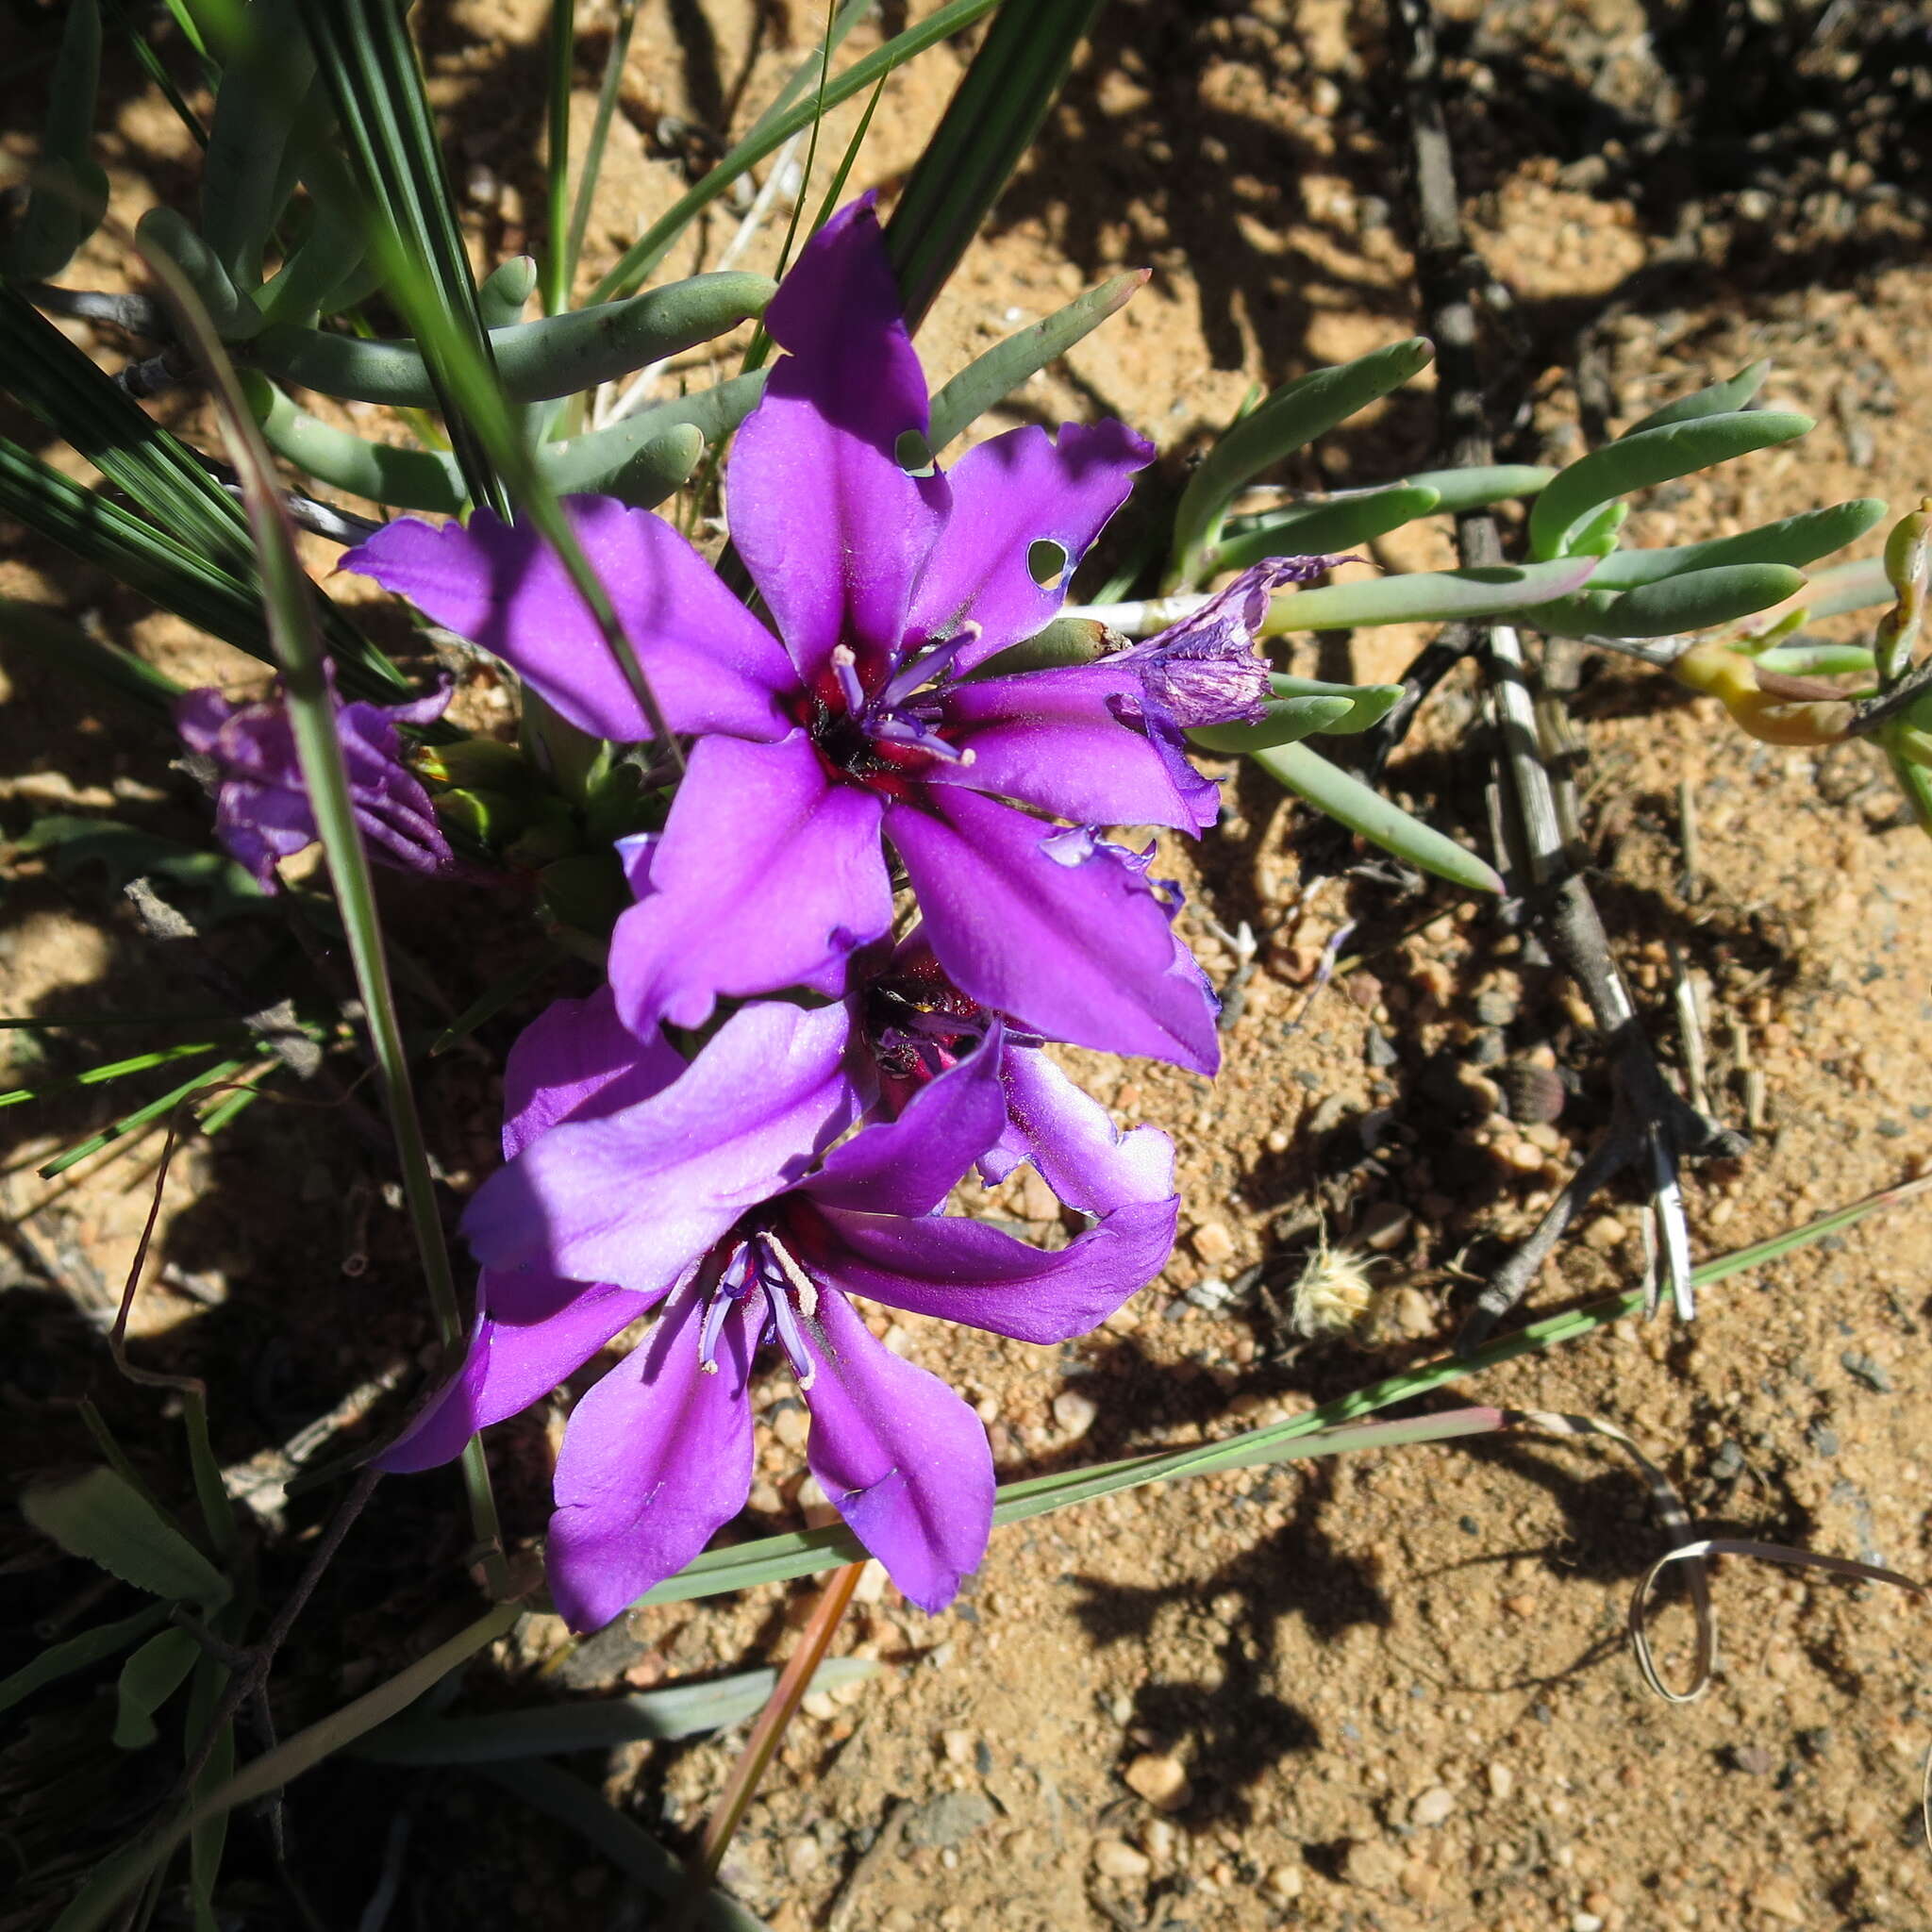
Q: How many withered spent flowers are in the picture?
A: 2